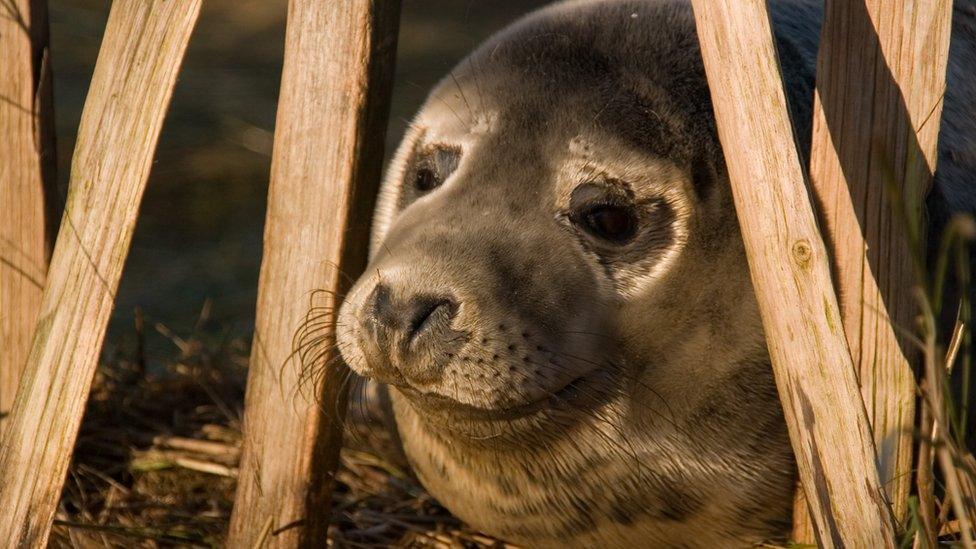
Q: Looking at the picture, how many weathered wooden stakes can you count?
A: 5